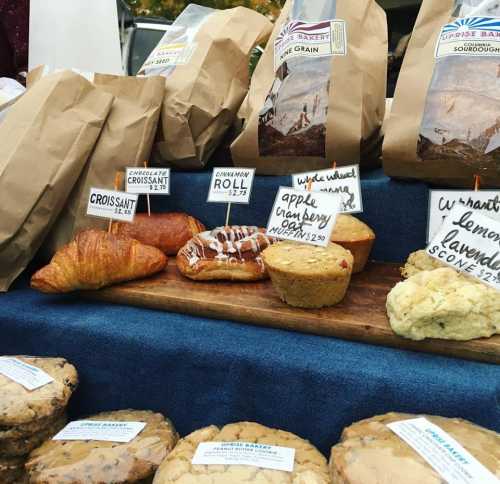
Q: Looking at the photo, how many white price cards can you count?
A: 7